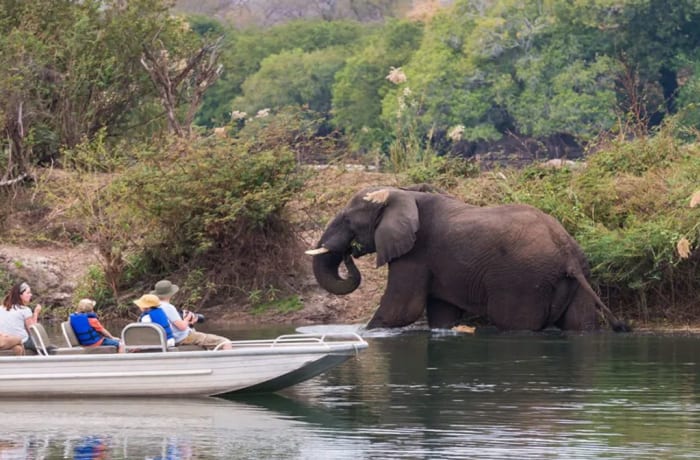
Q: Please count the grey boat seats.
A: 3